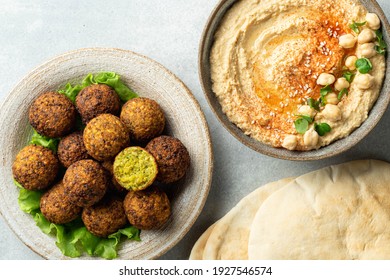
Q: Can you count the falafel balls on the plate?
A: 13